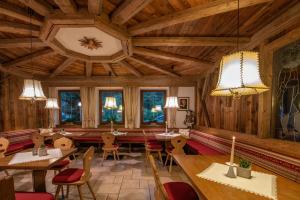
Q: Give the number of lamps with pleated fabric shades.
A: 5